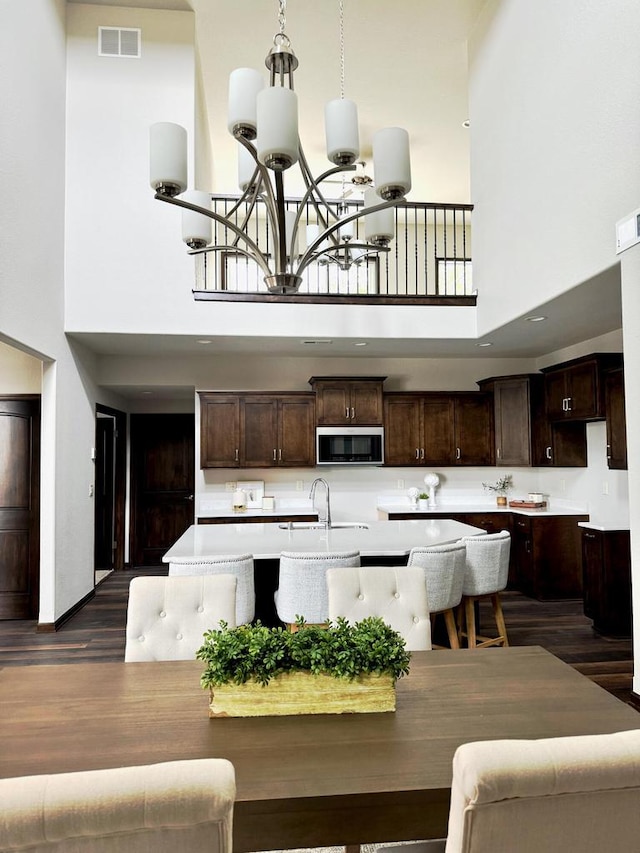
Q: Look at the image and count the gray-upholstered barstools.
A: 4